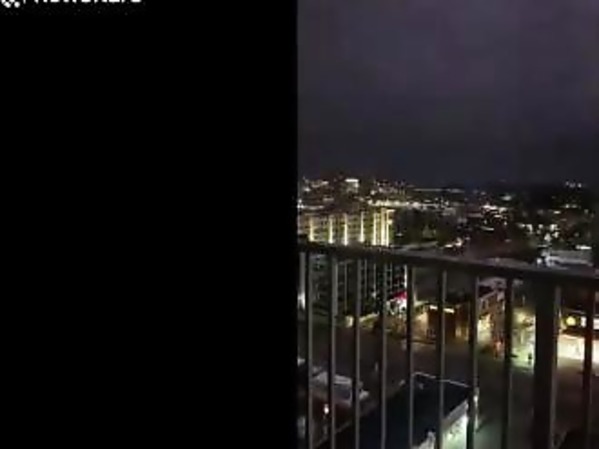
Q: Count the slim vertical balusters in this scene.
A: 9